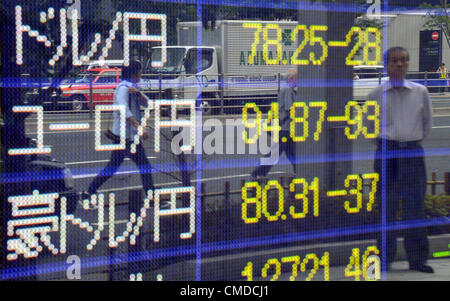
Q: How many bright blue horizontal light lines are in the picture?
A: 4